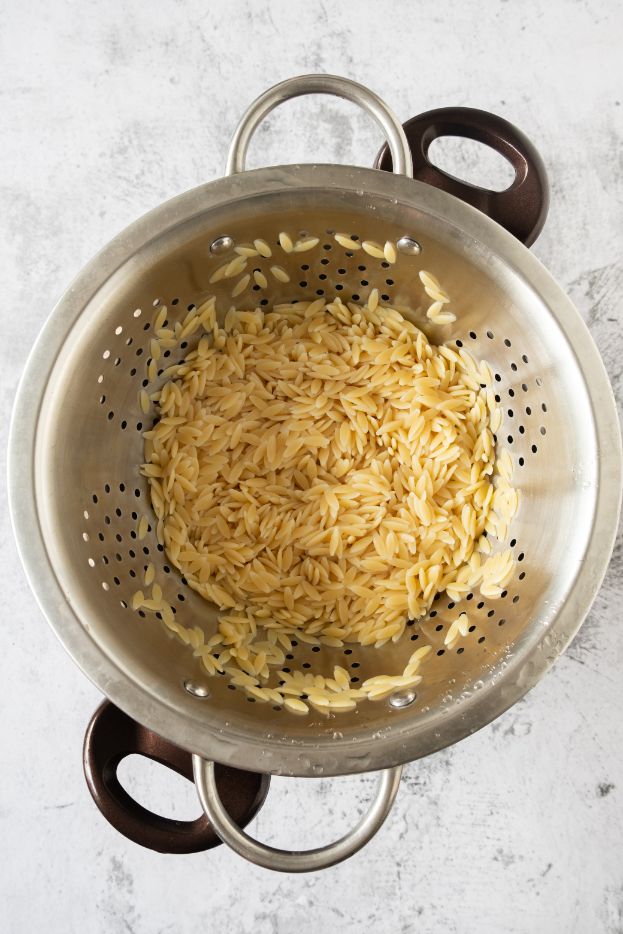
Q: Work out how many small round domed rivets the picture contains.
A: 4